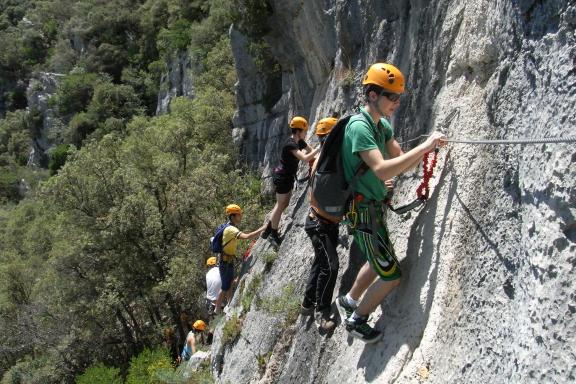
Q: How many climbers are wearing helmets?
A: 6